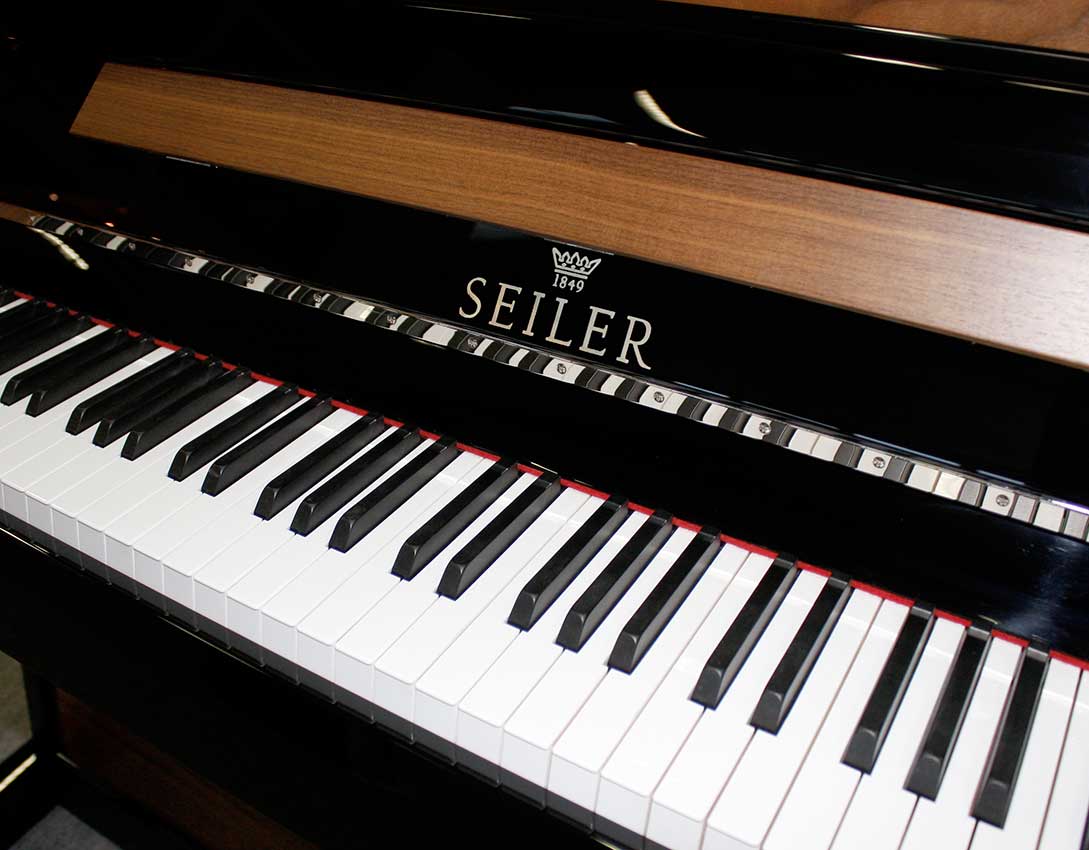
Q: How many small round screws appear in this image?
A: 12